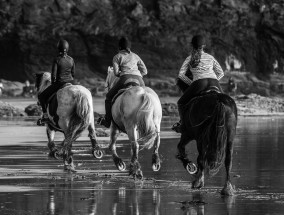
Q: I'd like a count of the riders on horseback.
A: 3